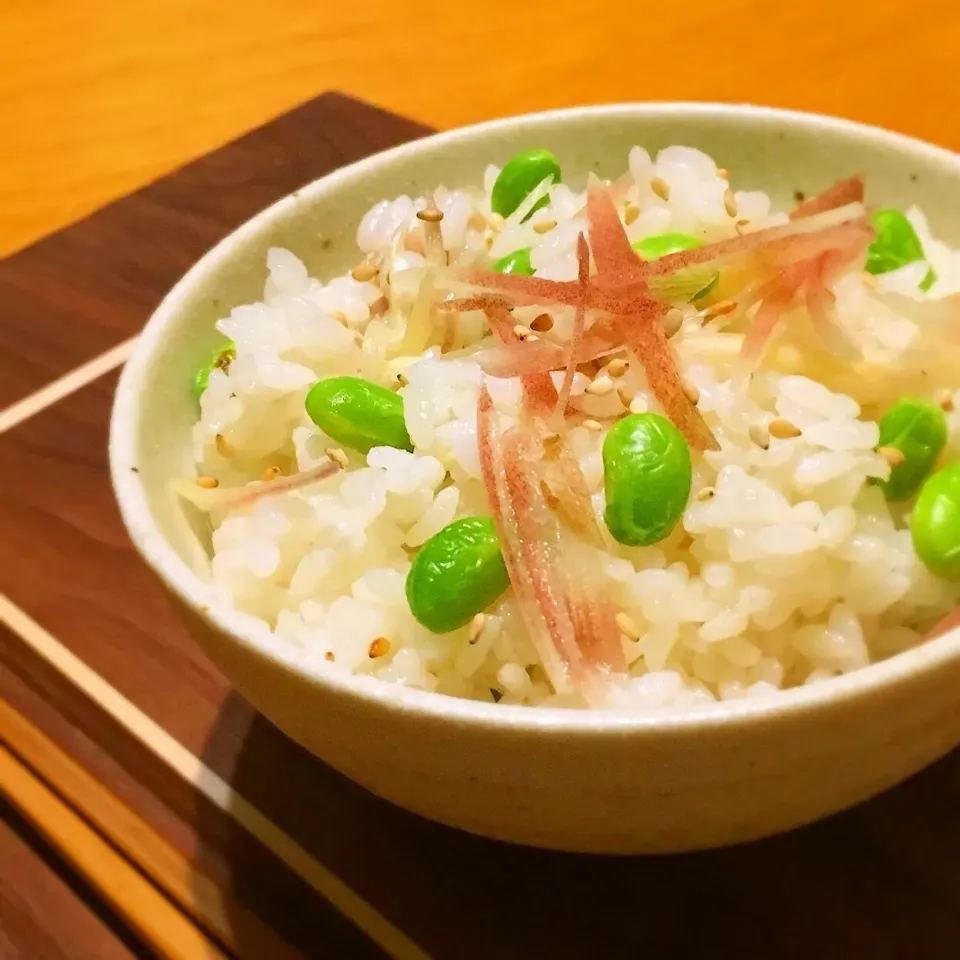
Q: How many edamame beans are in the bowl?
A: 10